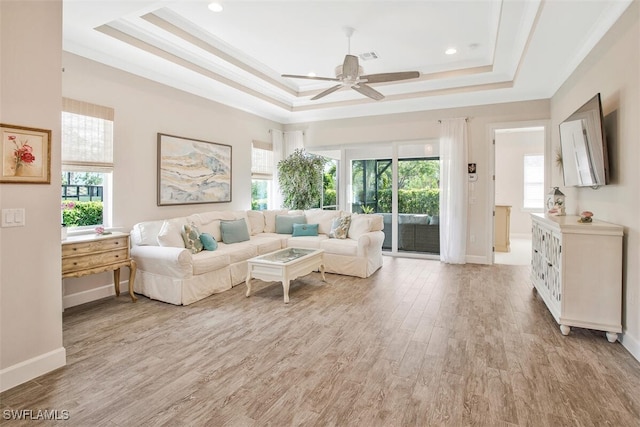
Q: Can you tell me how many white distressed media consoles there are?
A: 1